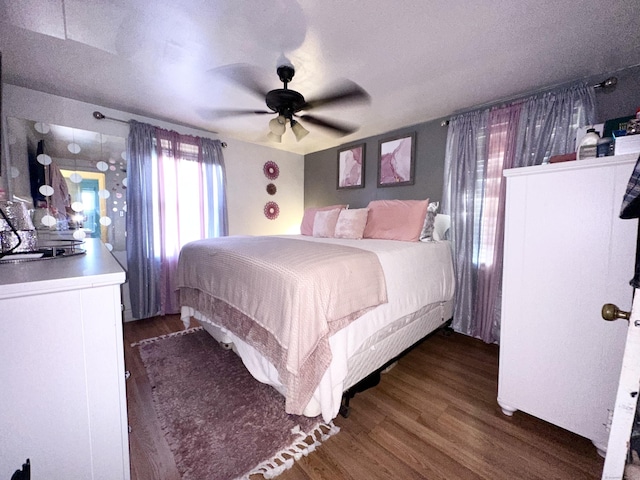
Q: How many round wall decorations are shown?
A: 3